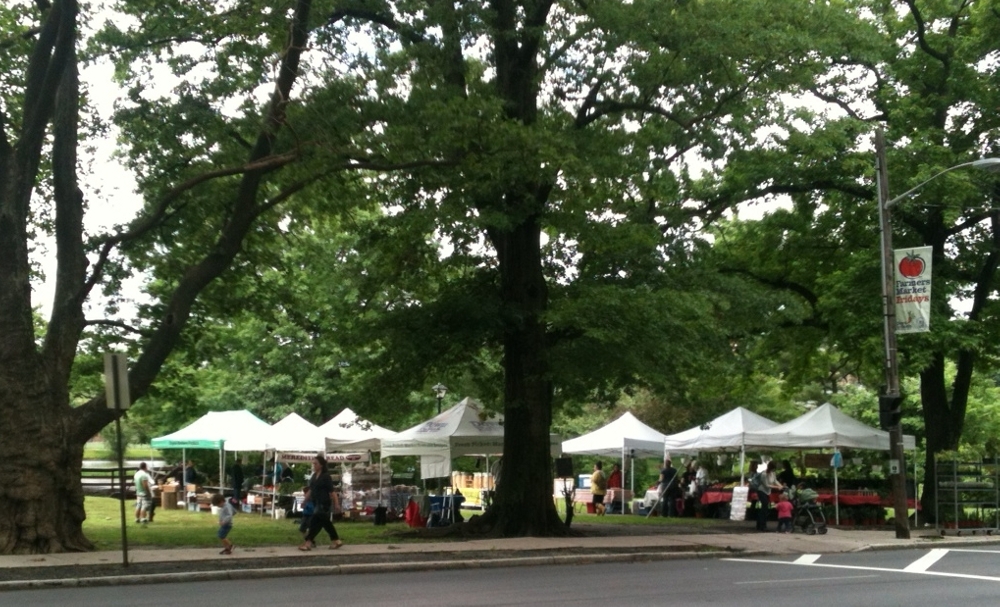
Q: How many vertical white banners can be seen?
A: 1